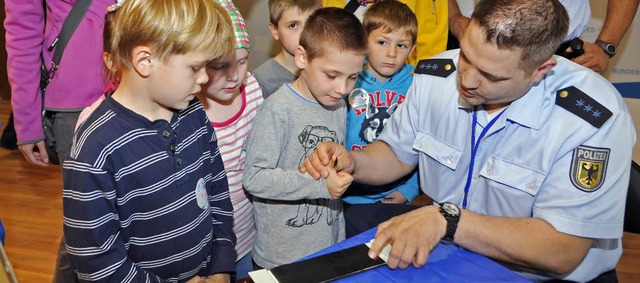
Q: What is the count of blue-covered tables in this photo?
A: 1